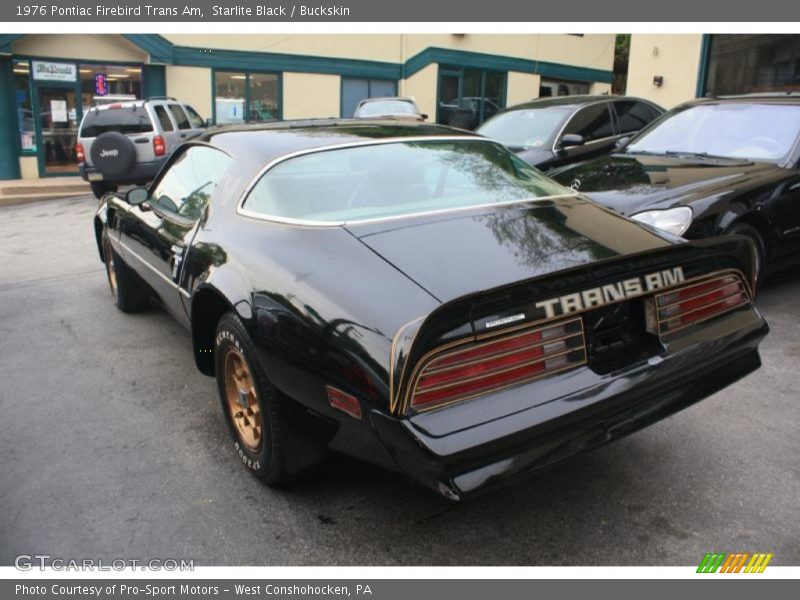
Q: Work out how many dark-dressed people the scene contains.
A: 0